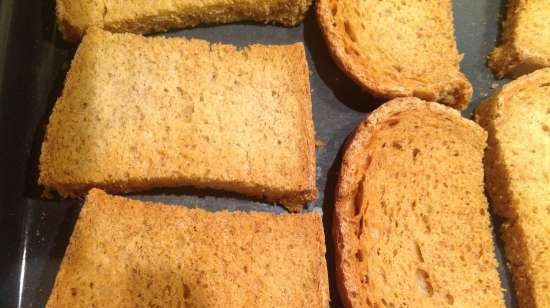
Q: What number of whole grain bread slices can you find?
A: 7